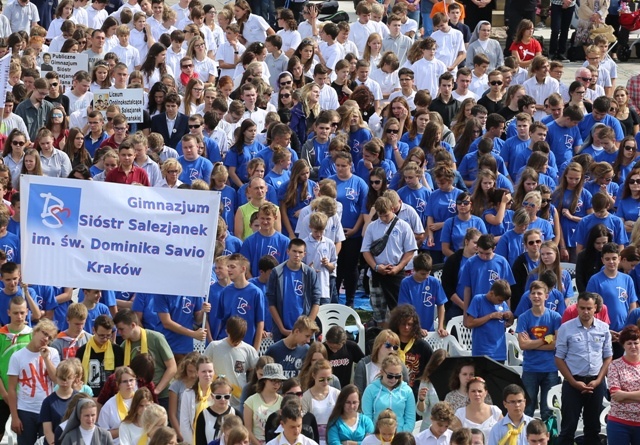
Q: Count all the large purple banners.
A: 0